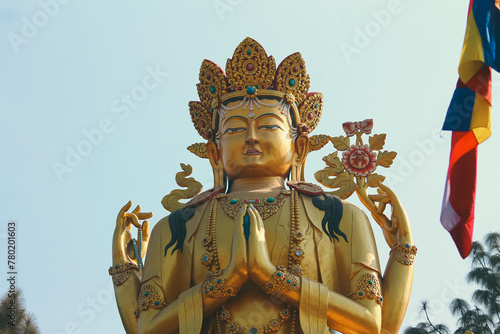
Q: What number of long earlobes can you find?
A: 2